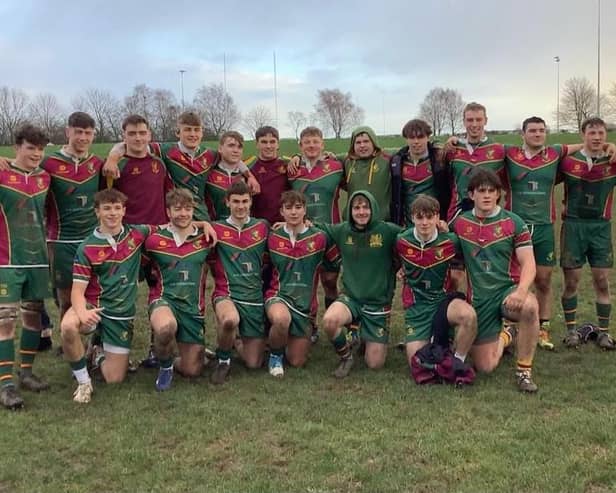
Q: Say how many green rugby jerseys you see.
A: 15